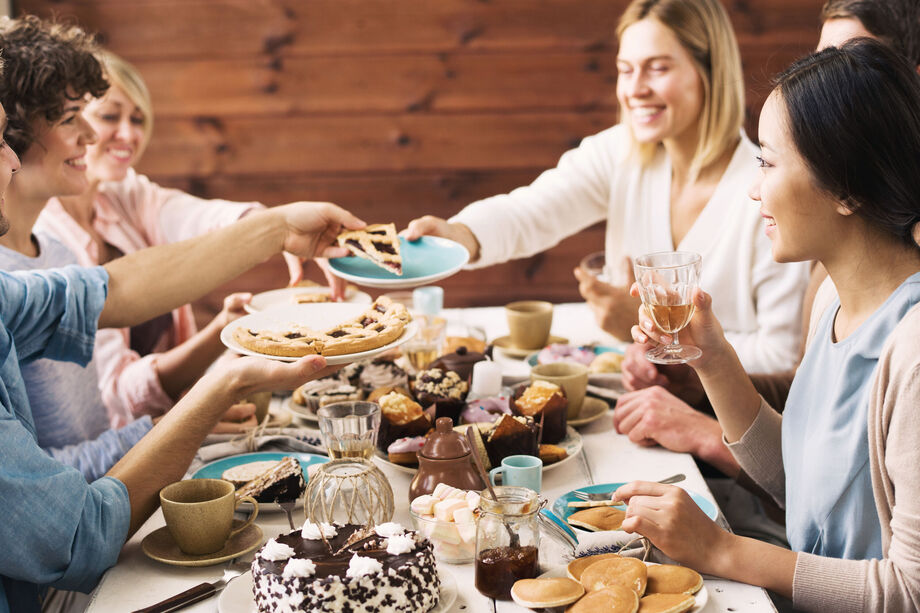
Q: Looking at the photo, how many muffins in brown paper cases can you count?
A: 4